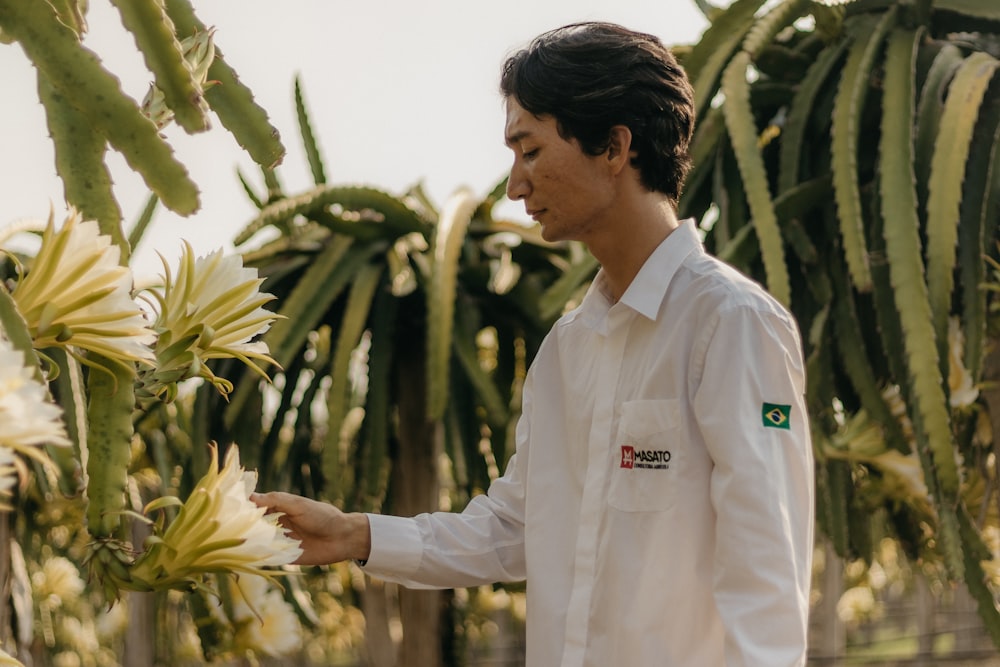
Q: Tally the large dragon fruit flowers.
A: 4